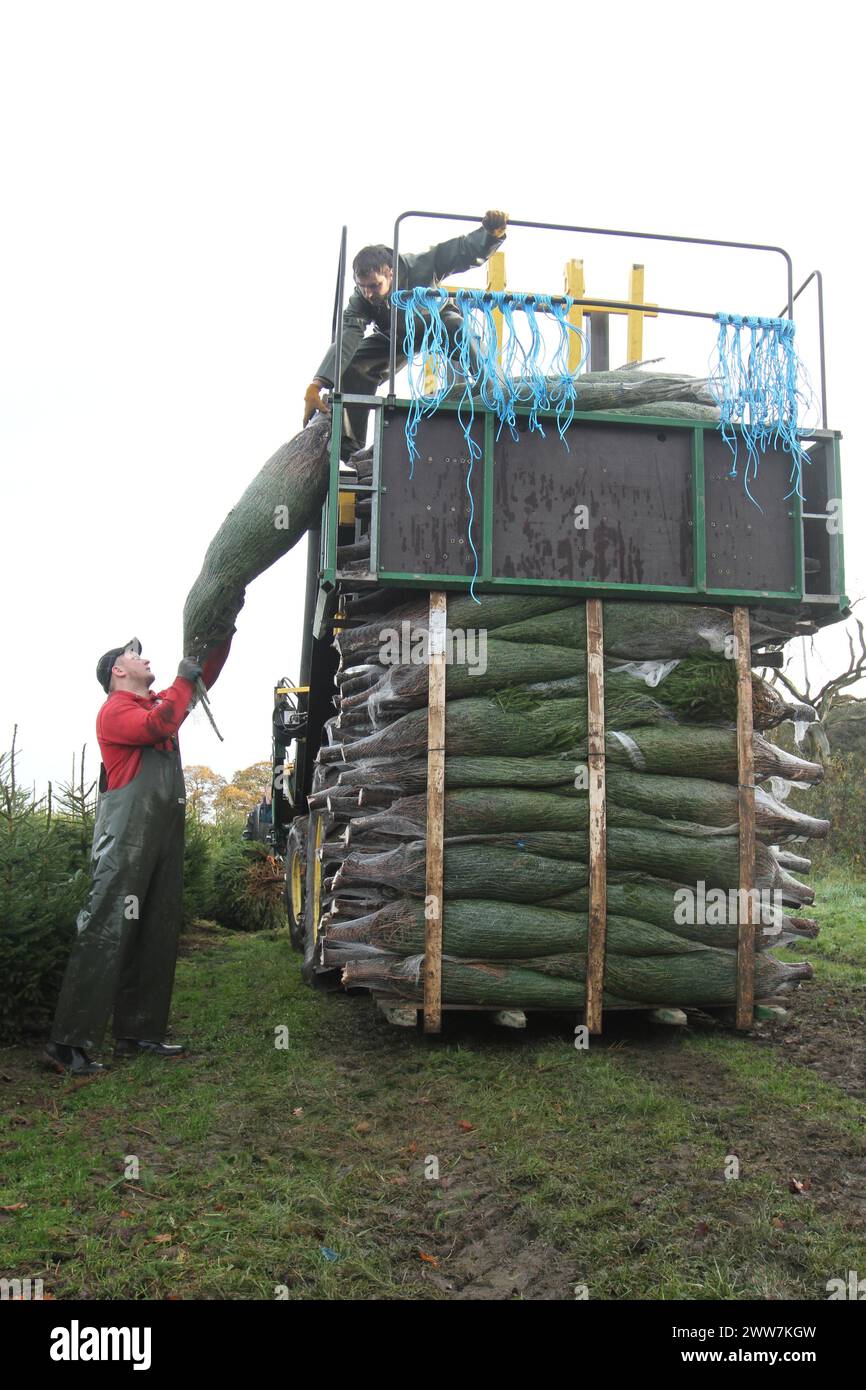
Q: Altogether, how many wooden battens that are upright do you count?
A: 3